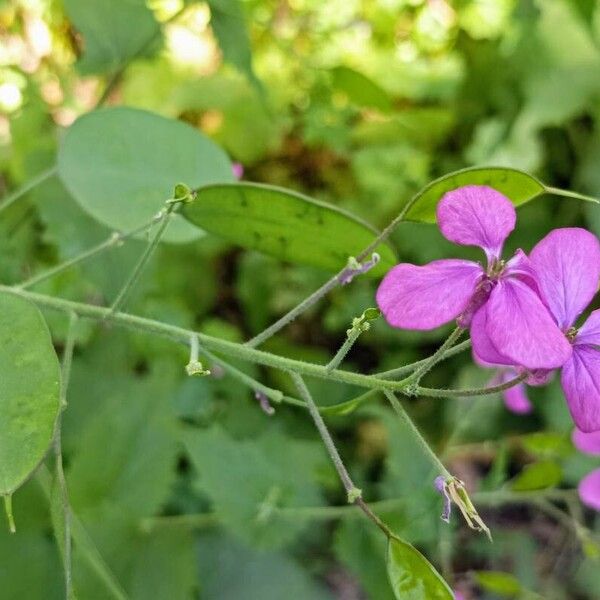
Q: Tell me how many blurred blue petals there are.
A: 0